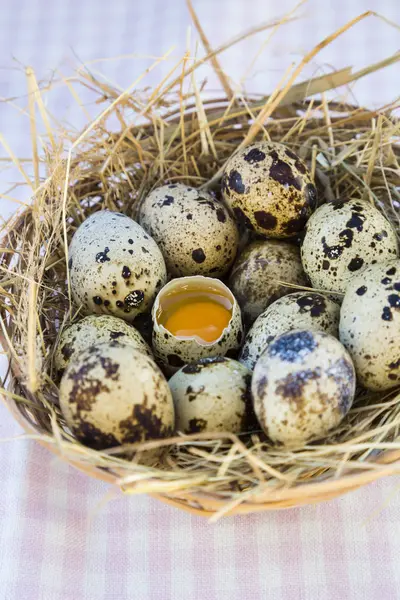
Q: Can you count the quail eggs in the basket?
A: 12